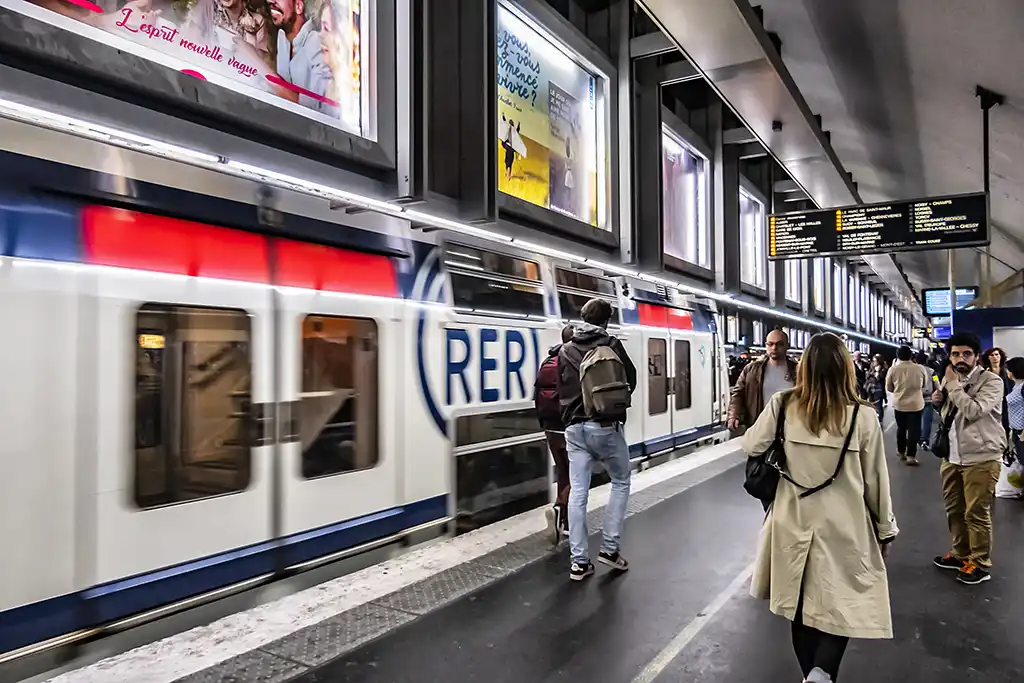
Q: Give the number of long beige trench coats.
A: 1